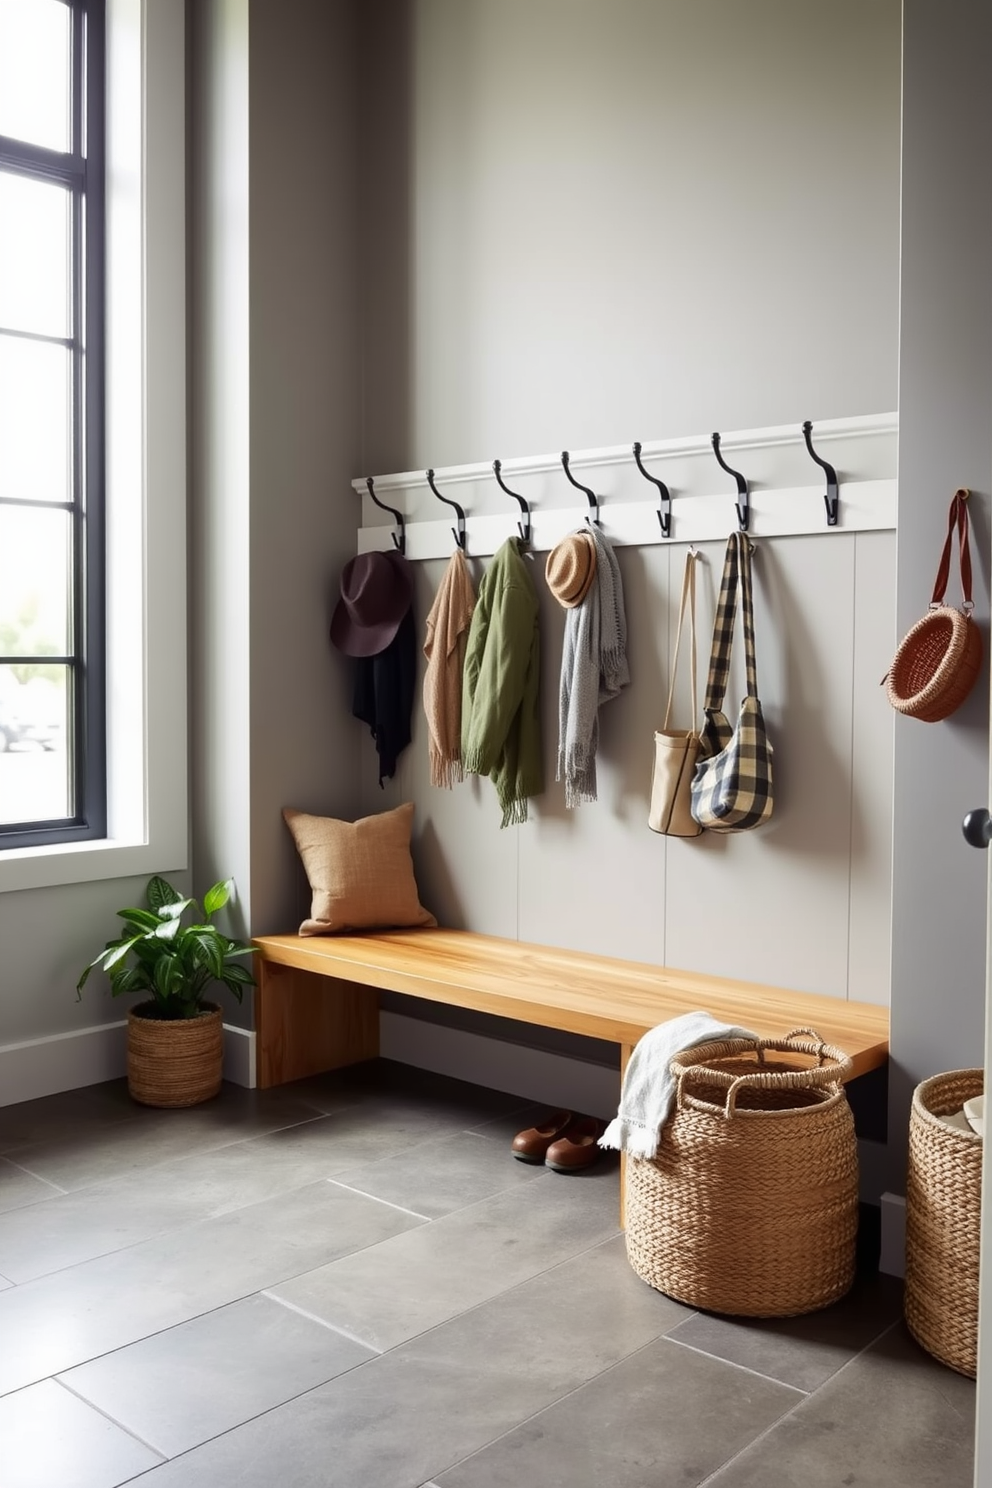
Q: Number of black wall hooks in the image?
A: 7